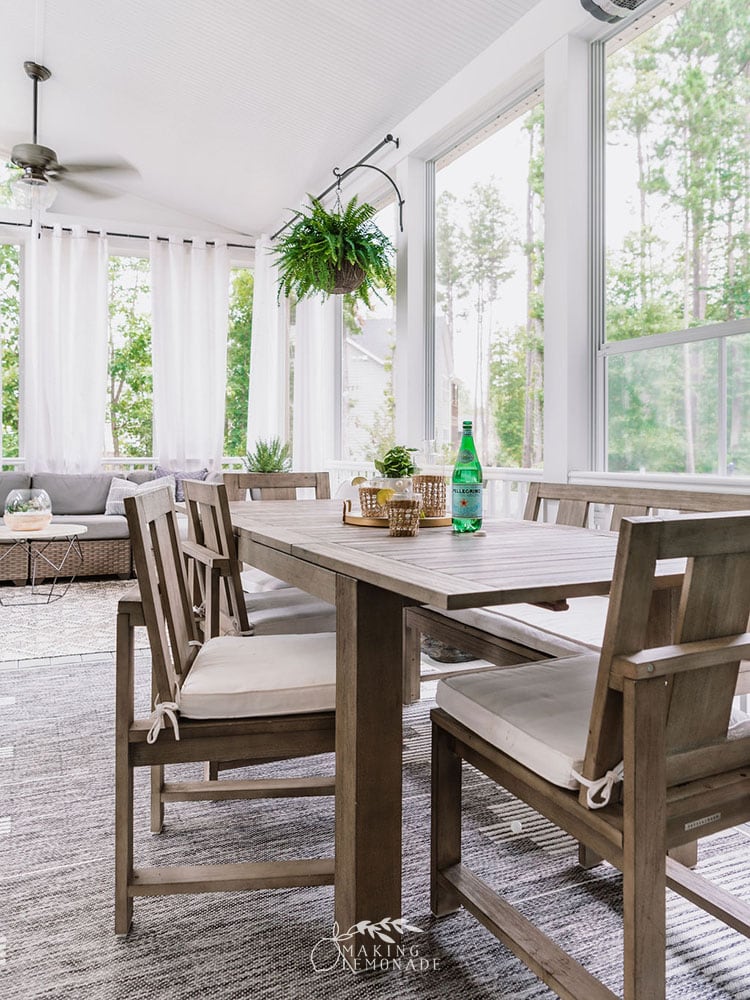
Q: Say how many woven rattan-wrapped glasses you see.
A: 3